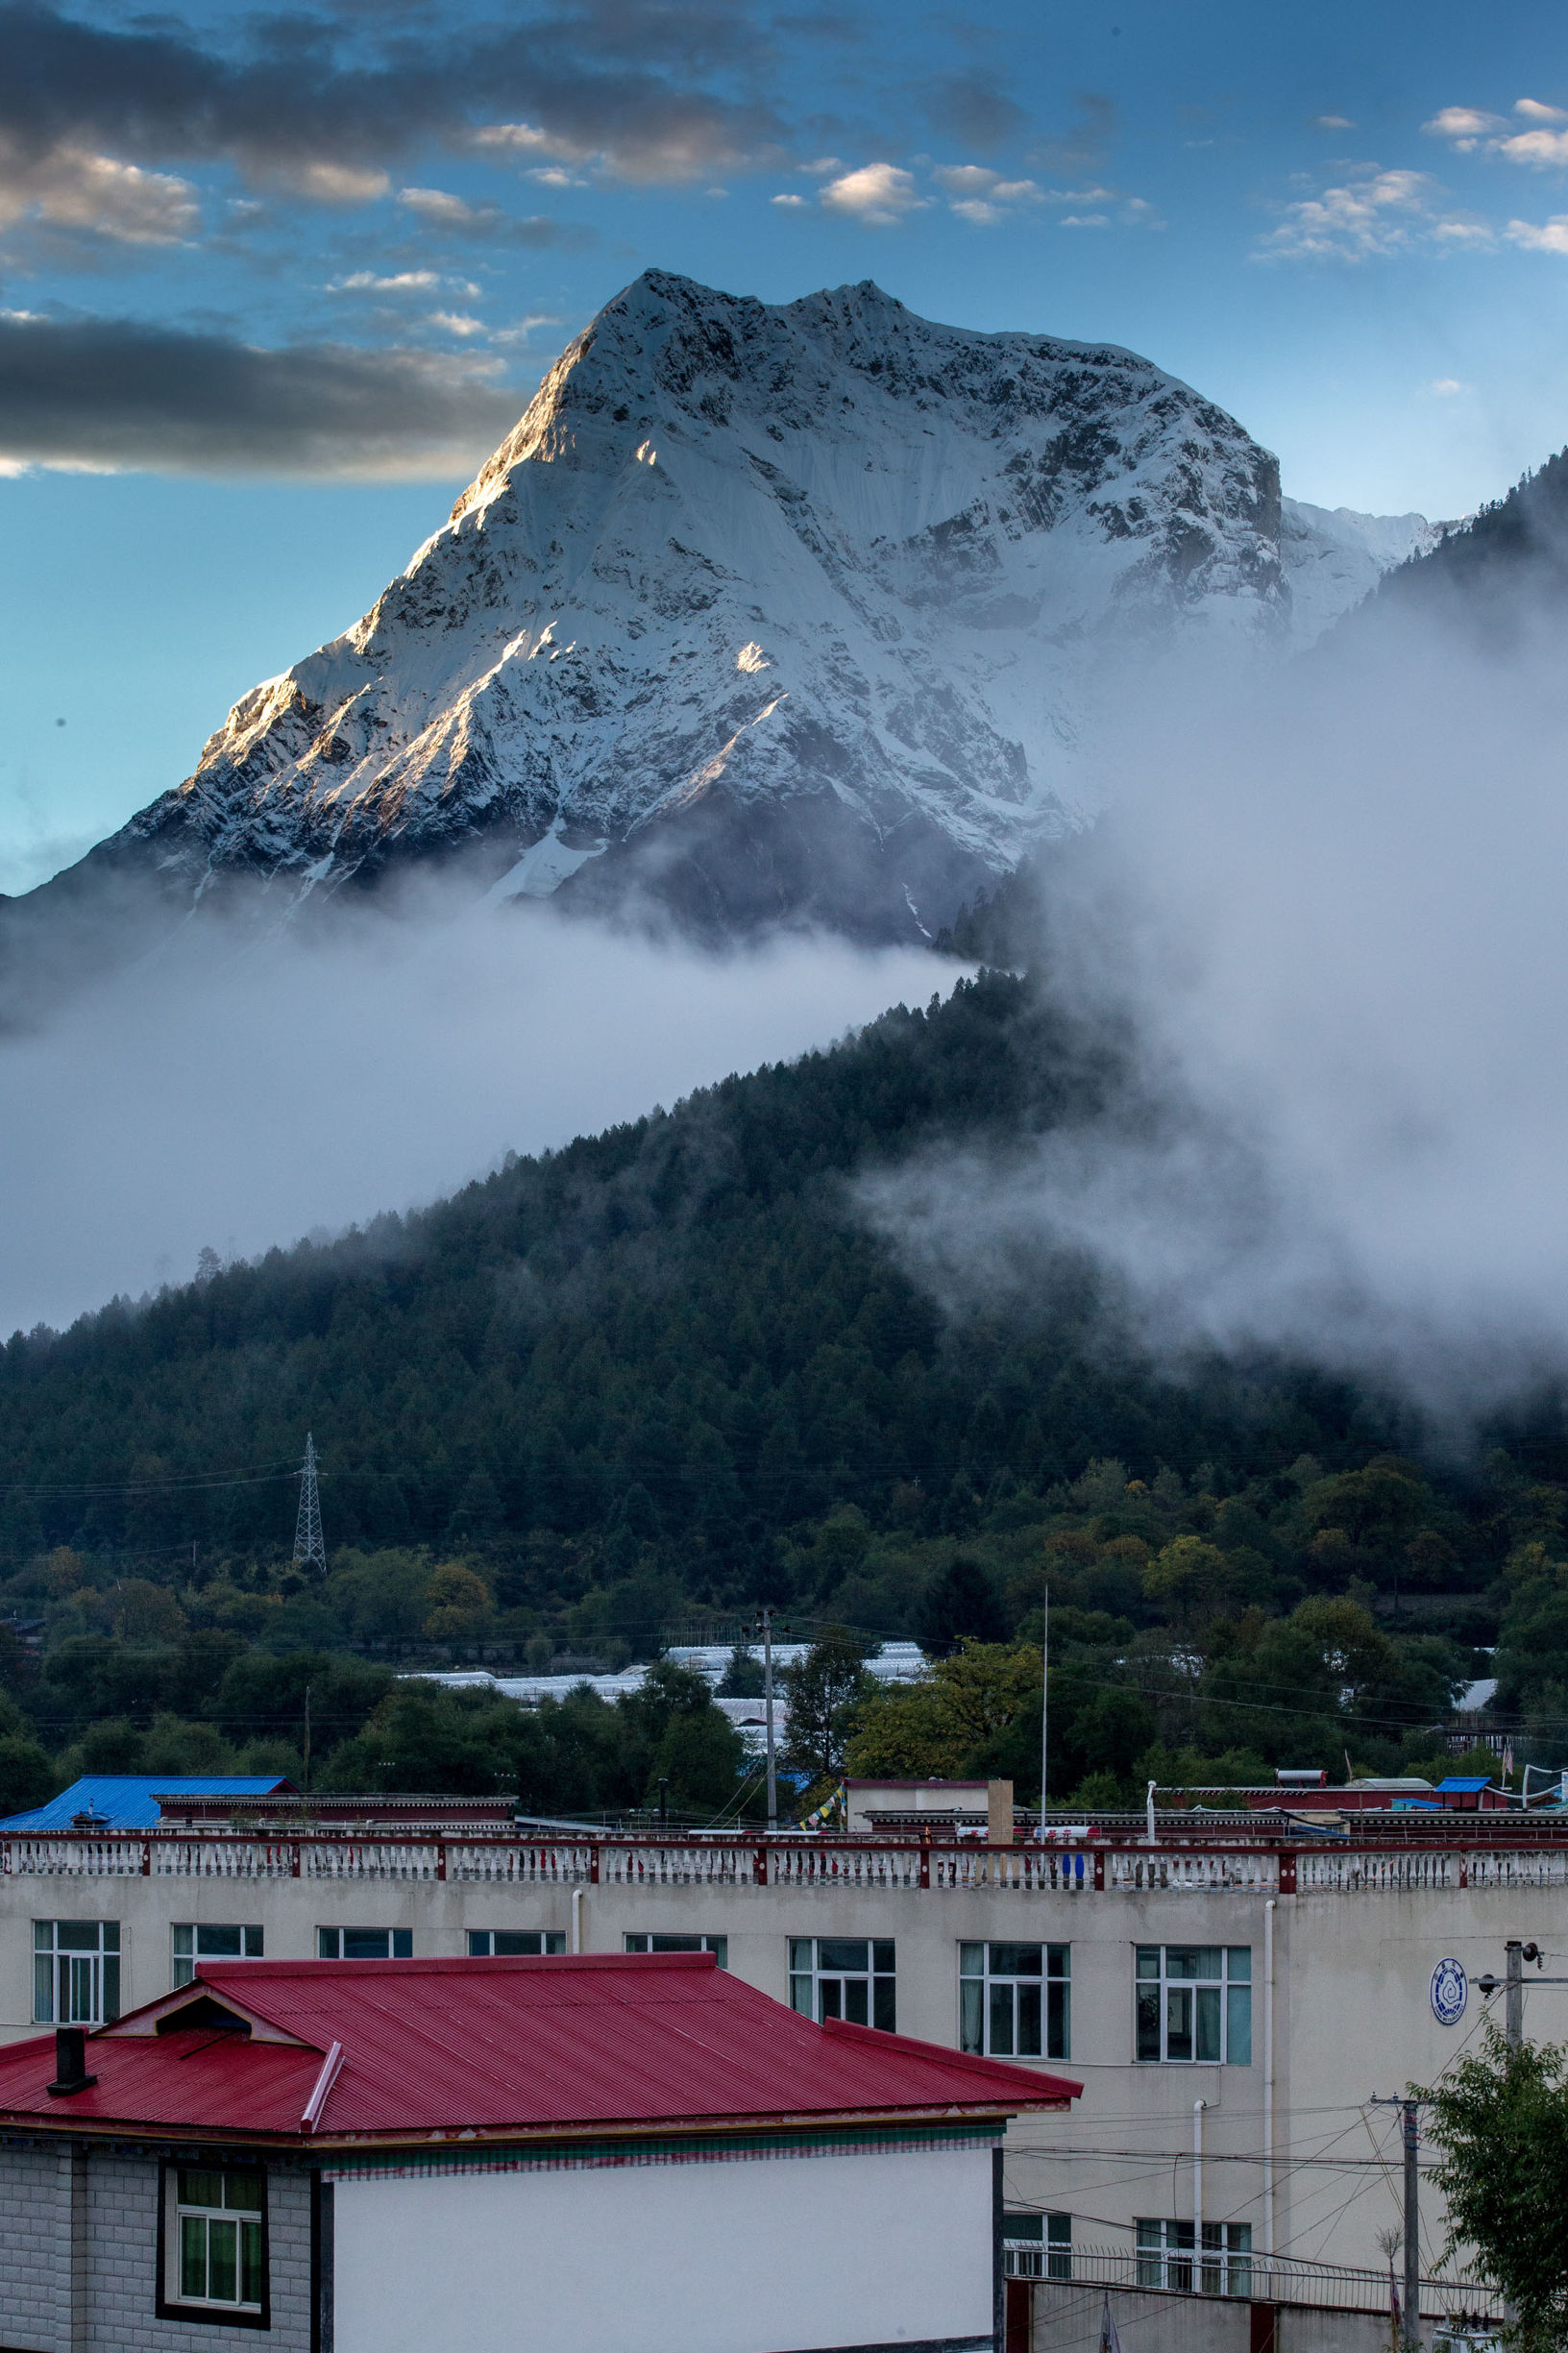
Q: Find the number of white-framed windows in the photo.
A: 11